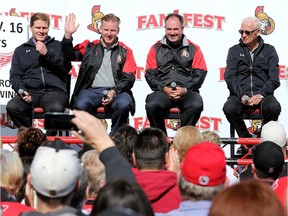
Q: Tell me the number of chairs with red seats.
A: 4